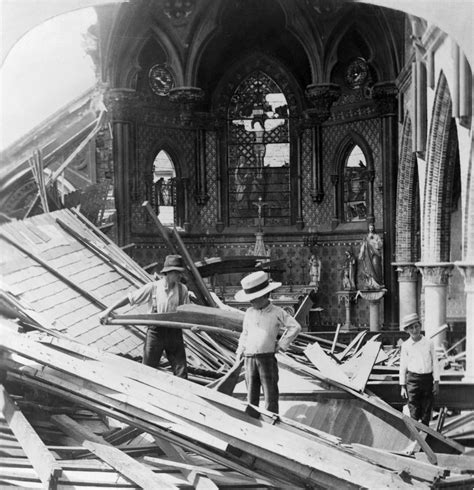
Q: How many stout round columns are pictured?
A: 3